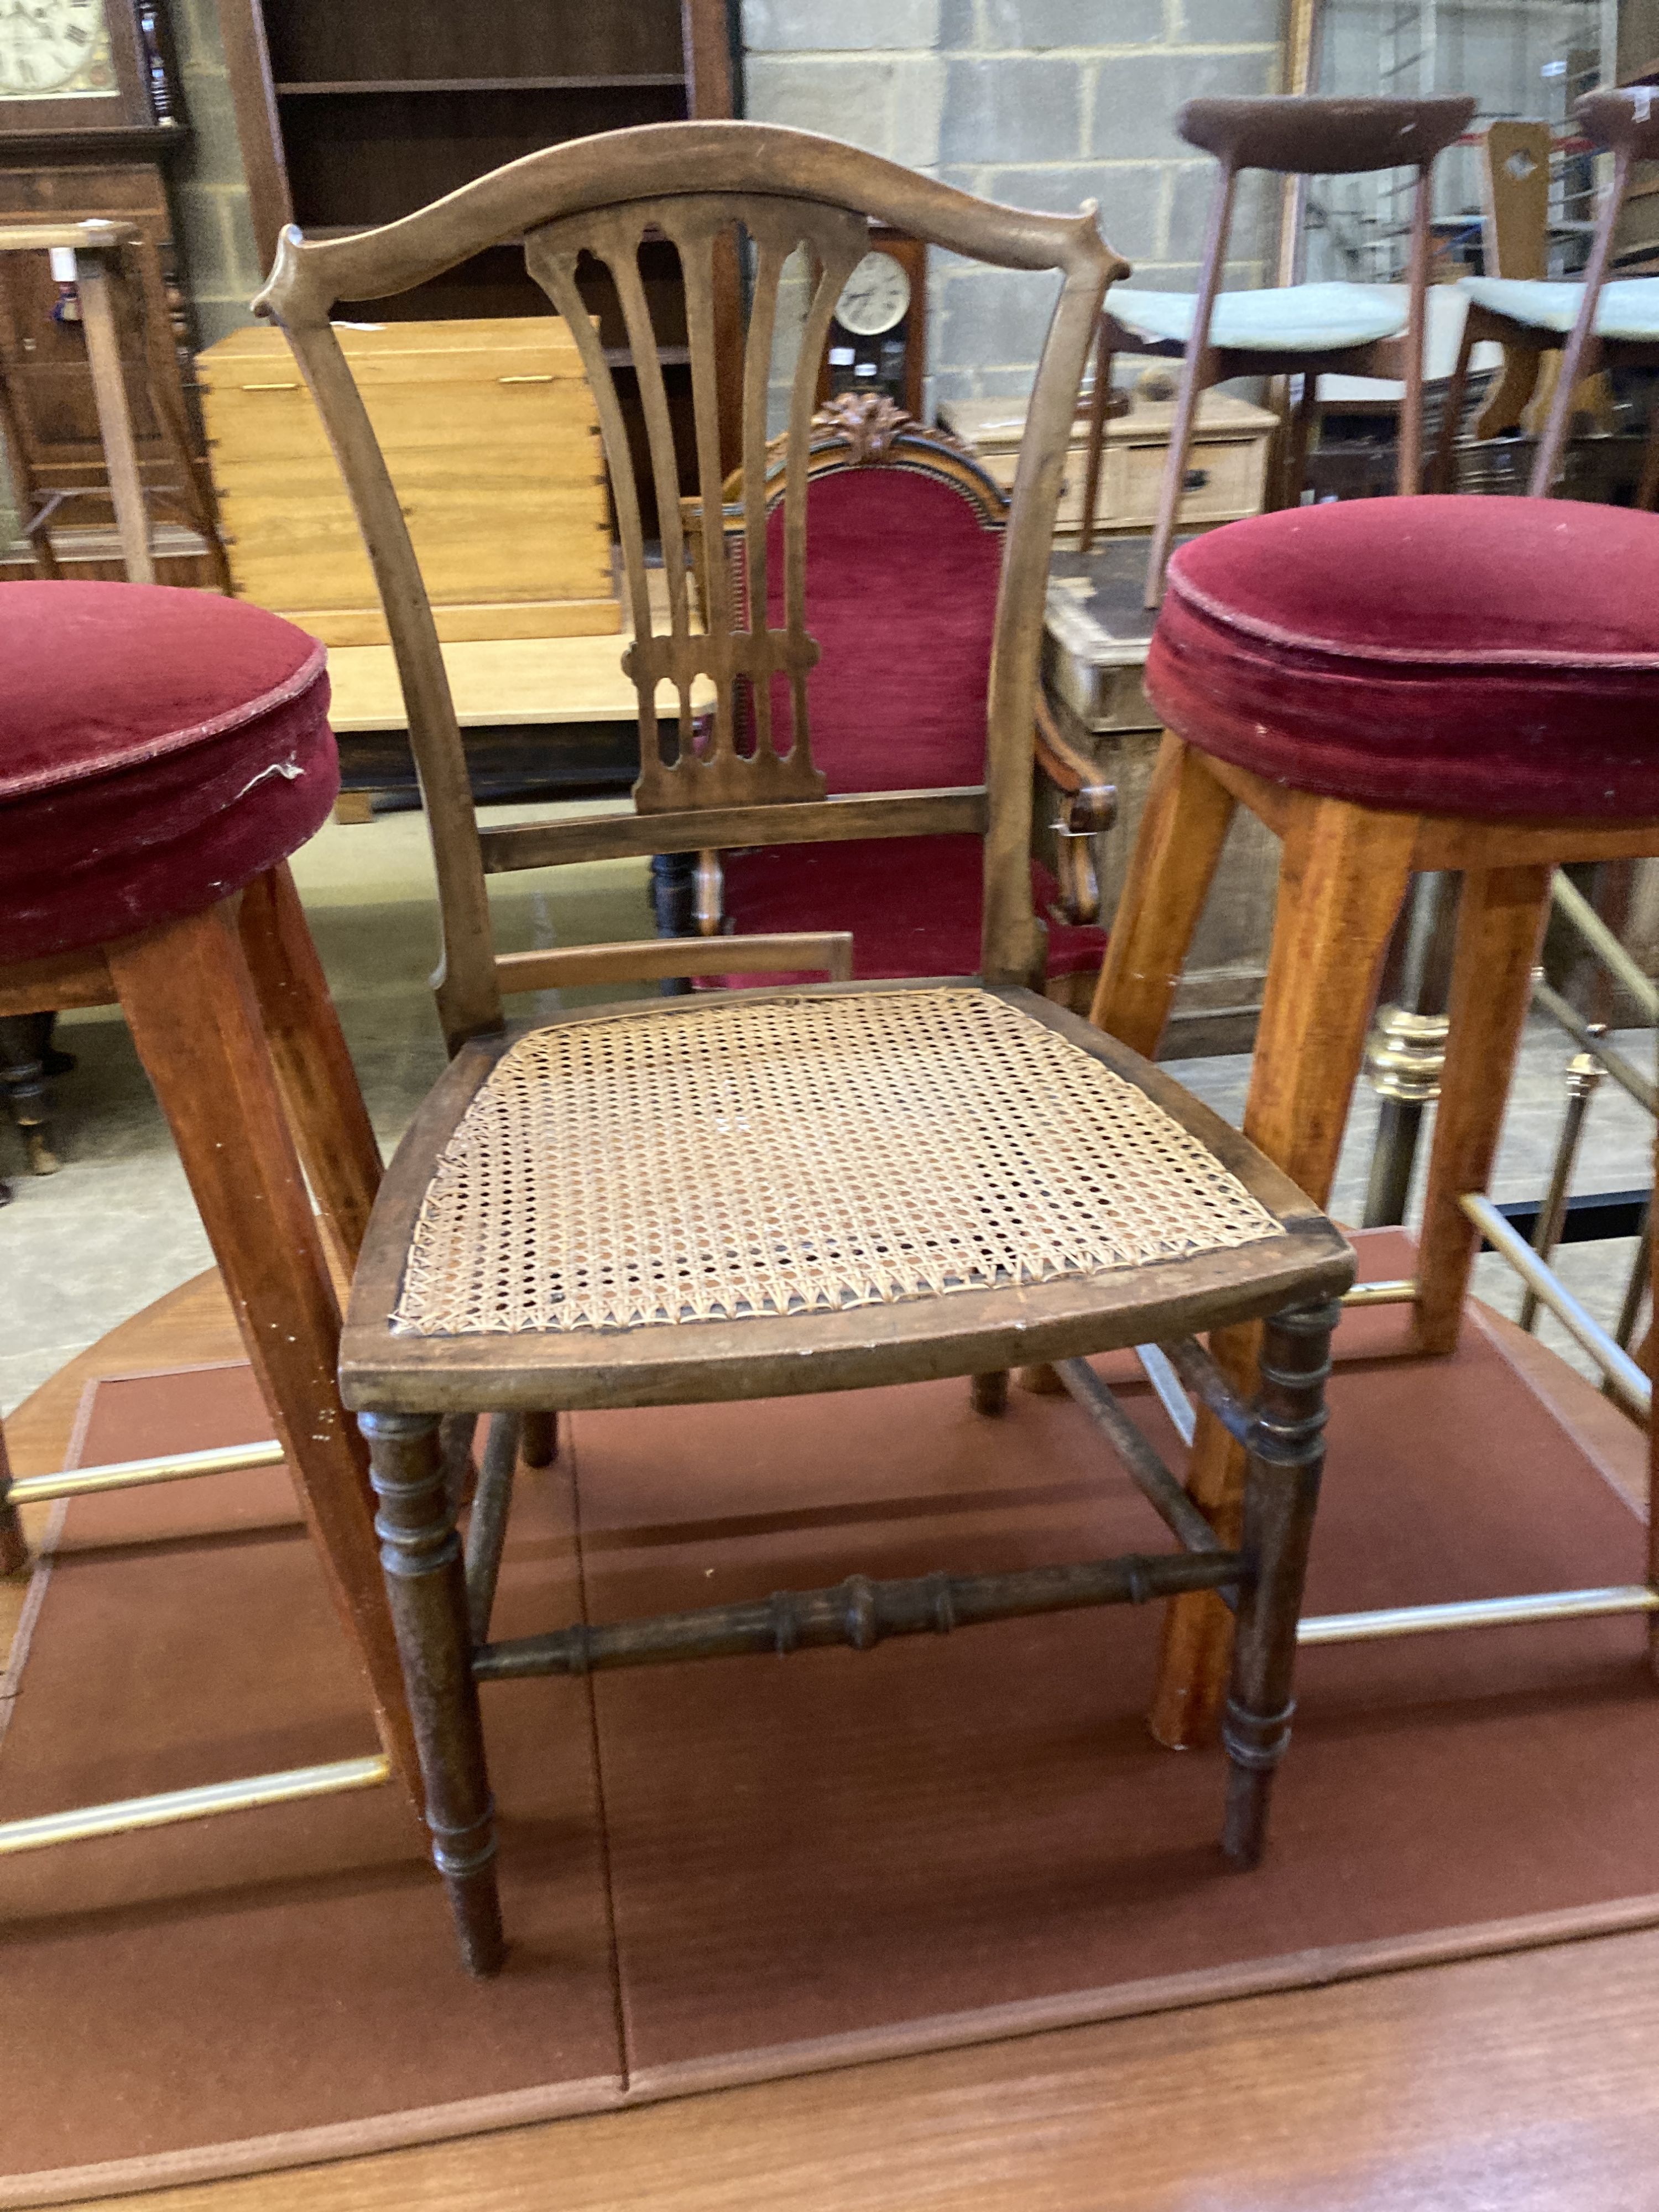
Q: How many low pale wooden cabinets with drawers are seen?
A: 1